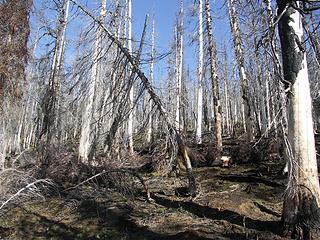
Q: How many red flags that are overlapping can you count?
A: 0